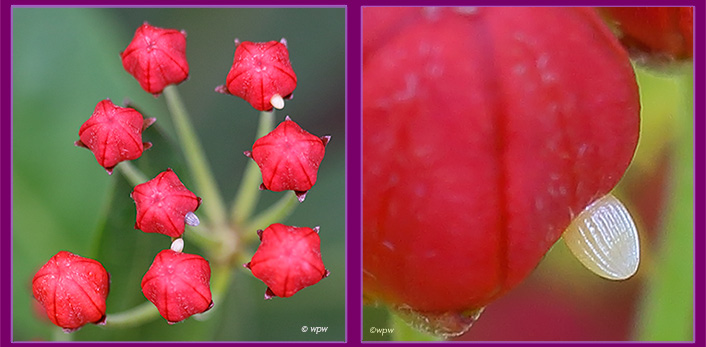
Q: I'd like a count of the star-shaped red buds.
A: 8